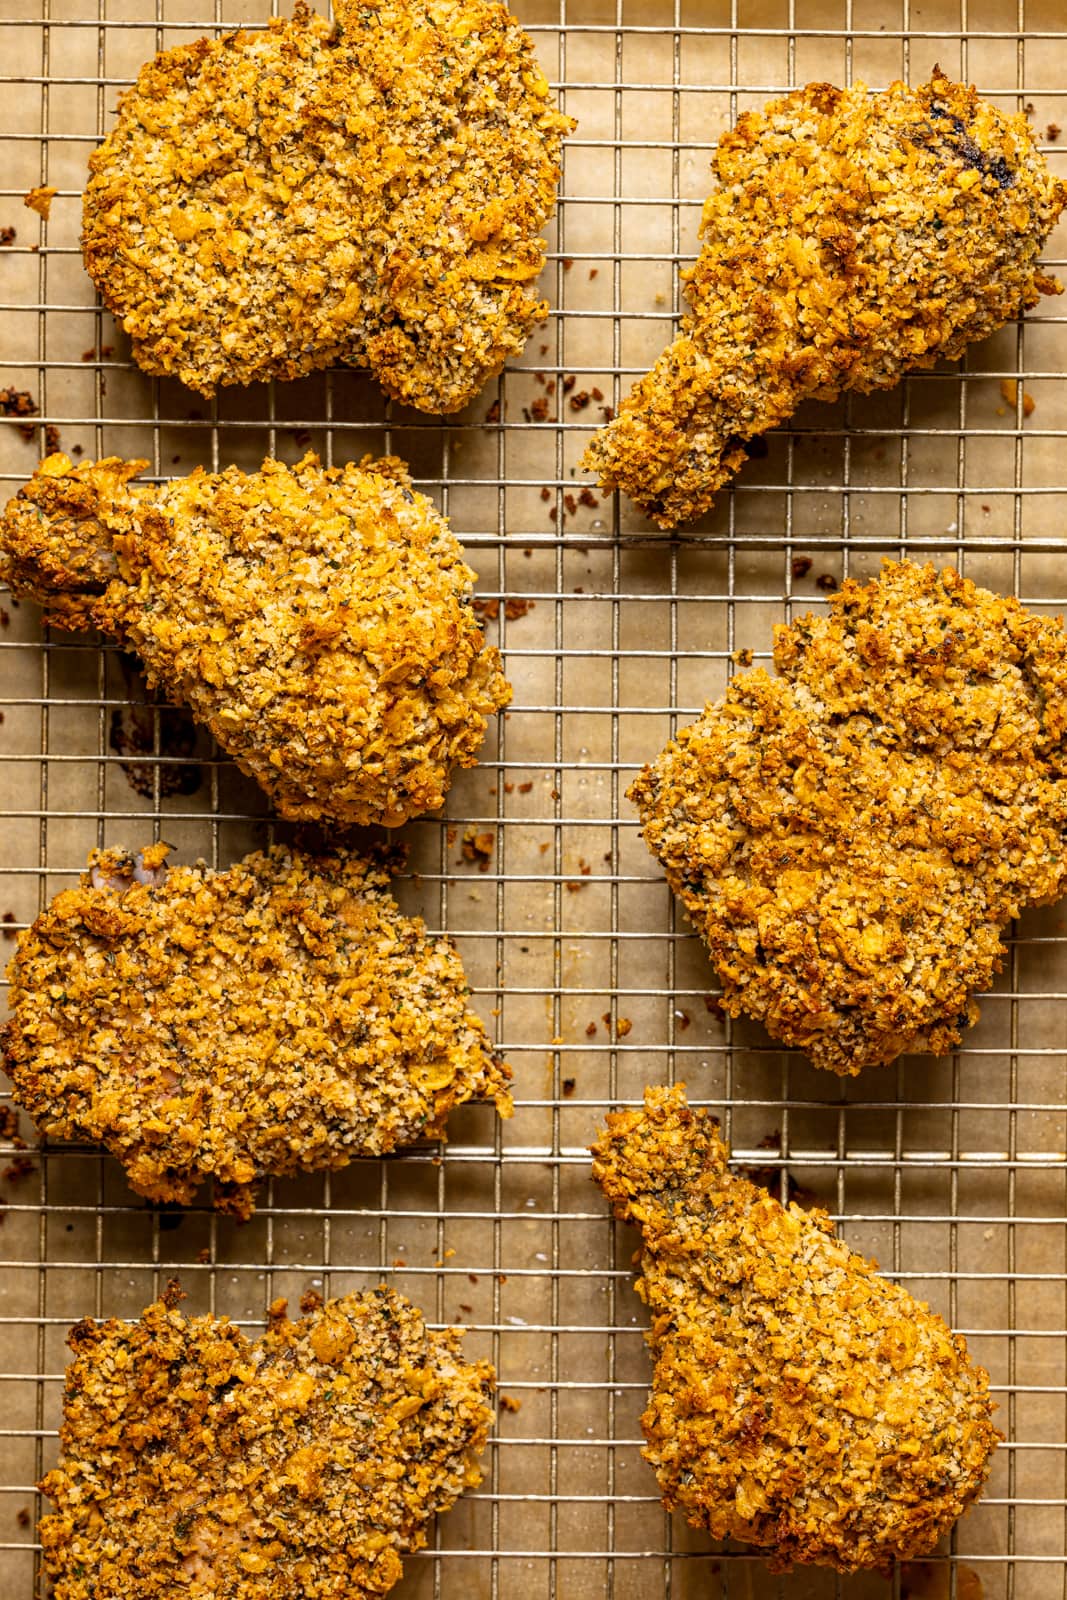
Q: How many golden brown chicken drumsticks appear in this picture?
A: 3